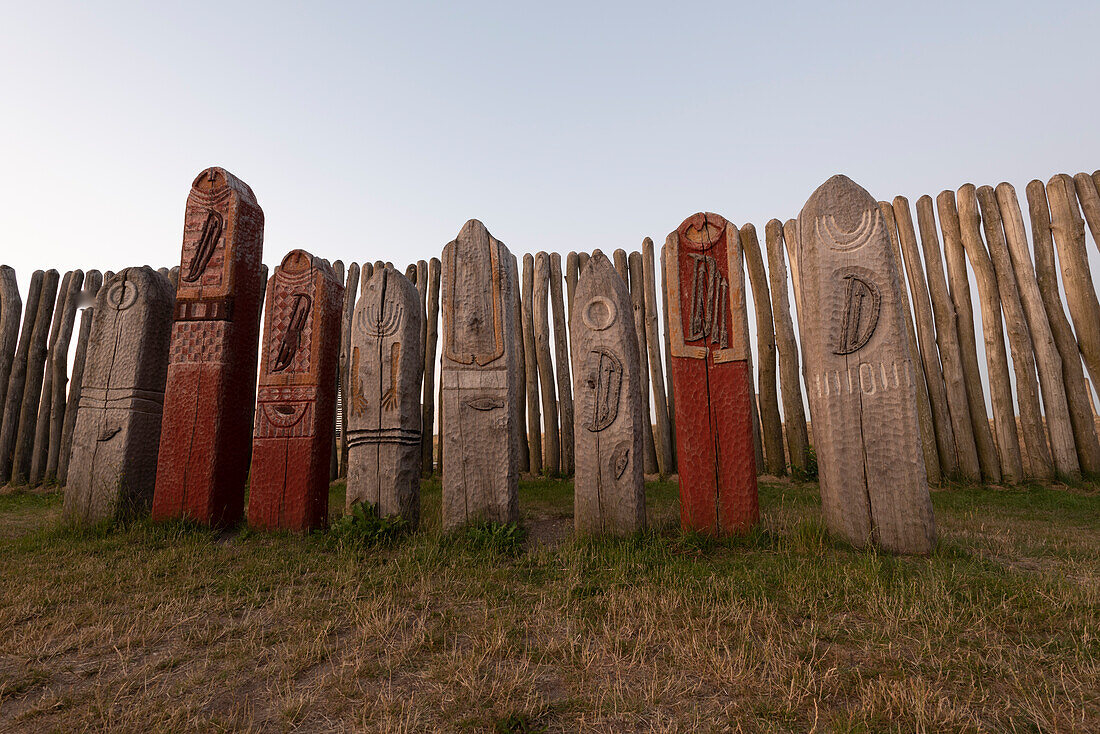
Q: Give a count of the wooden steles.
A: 8